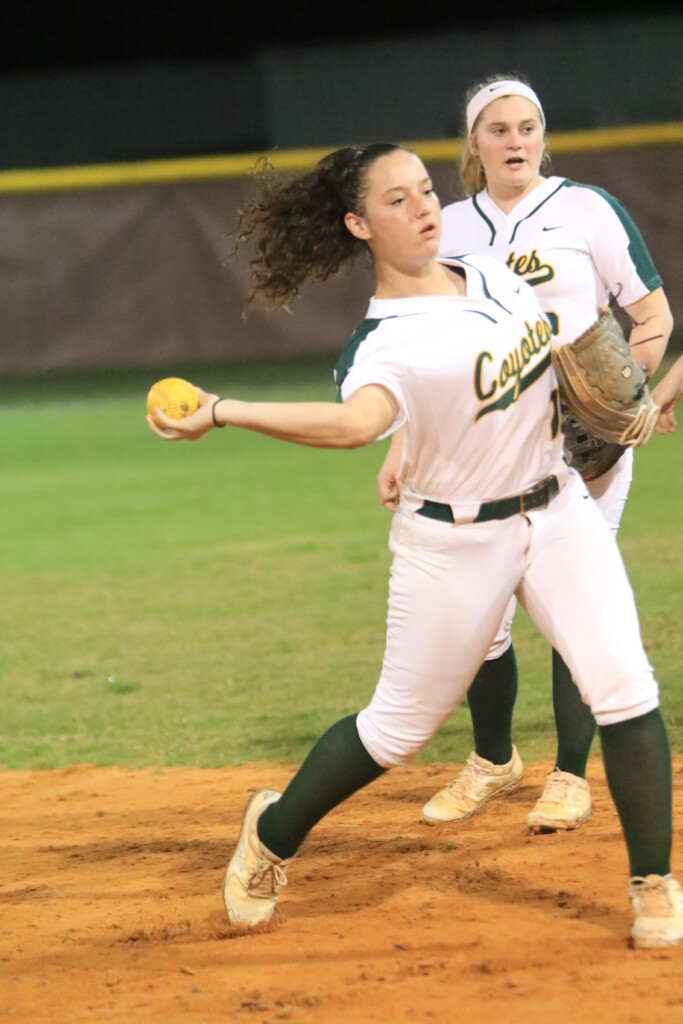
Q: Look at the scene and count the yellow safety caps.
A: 1